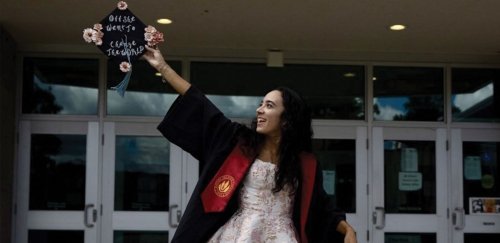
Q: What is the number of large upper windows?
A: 5